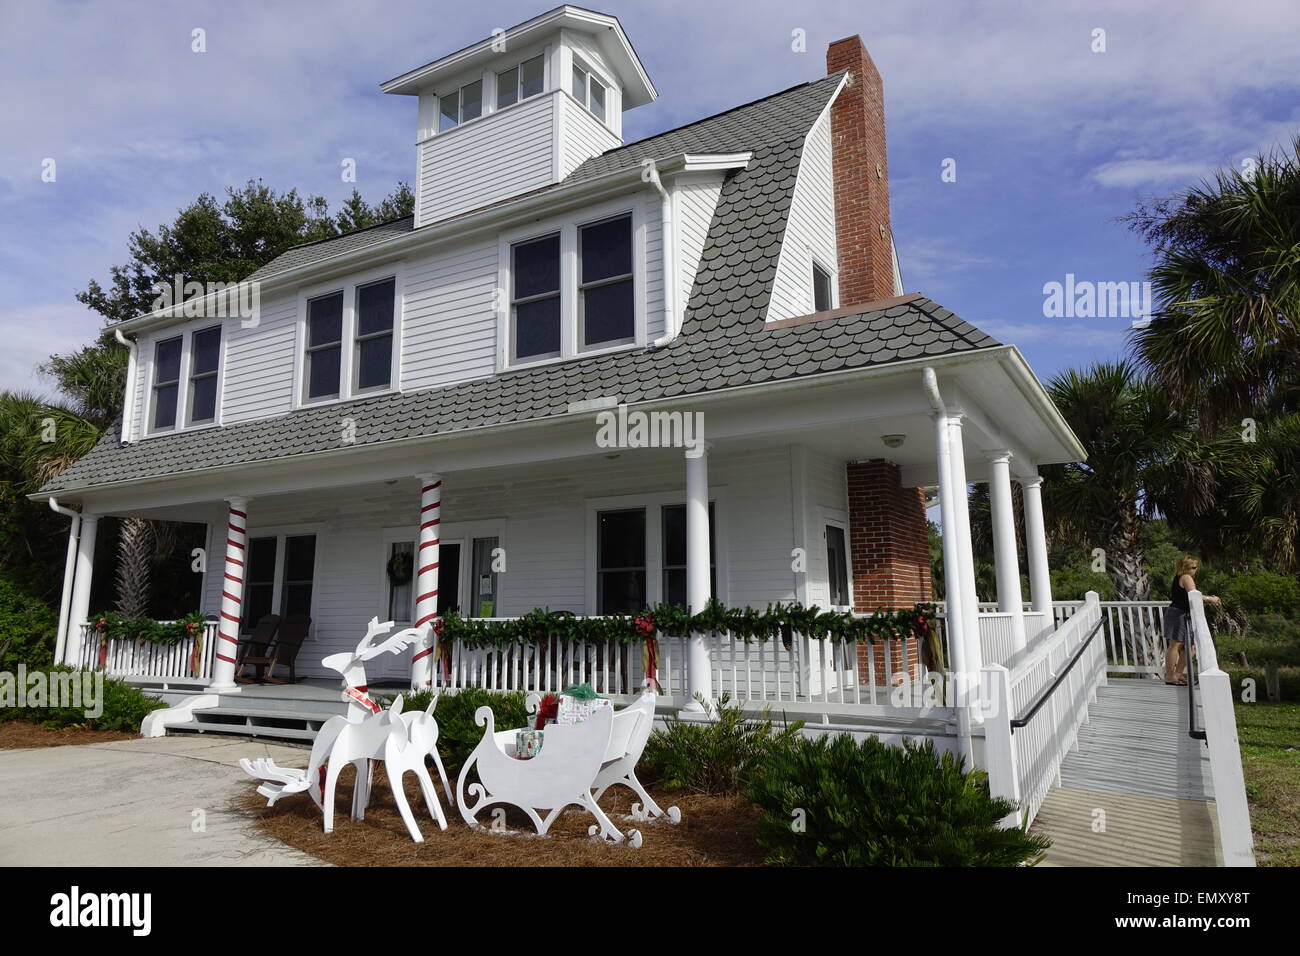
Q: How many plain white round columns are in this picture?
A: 5